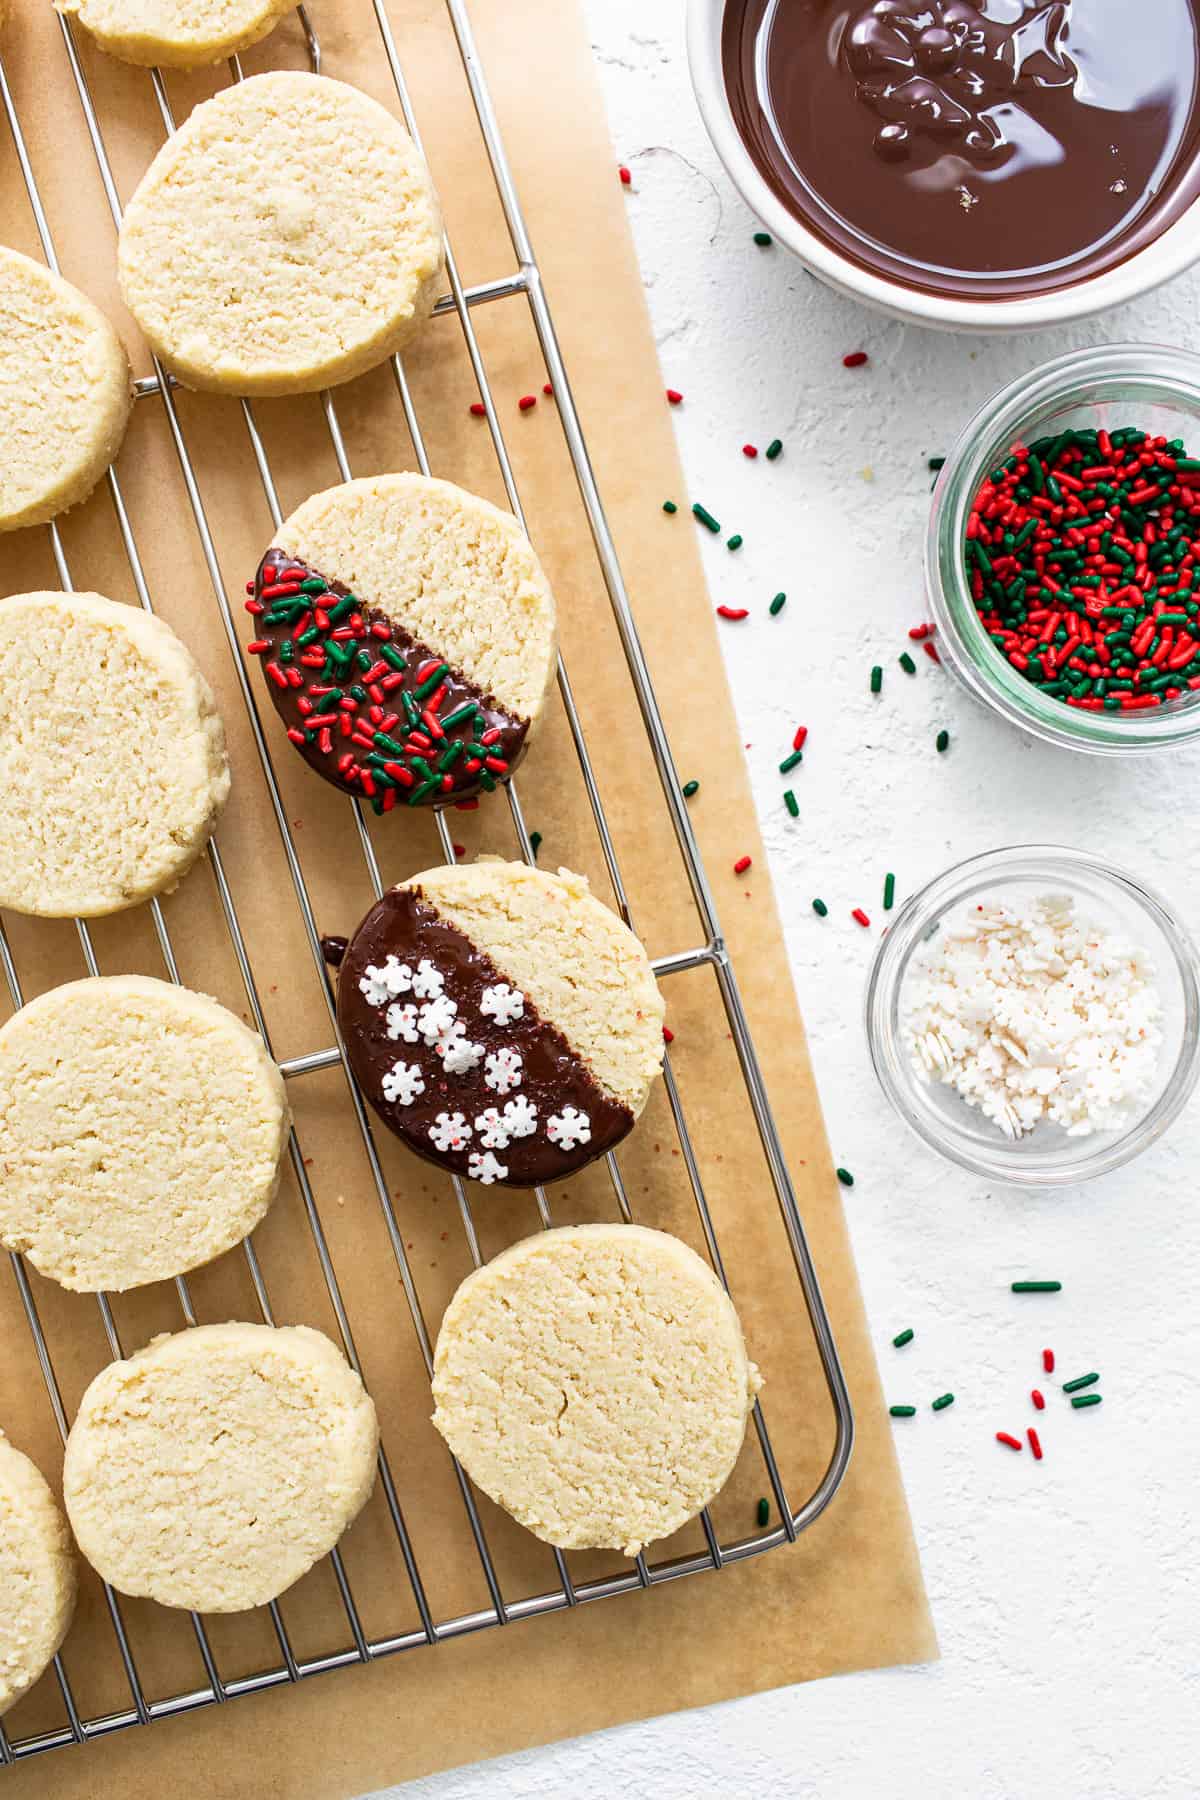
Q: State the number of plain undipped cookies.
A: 8